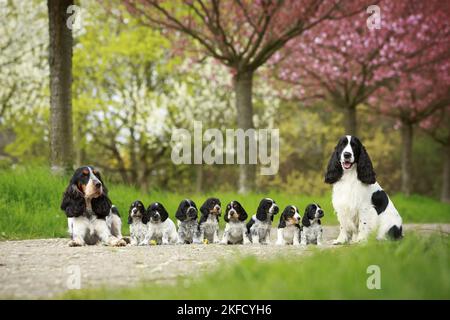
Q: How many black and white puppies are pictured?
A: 8